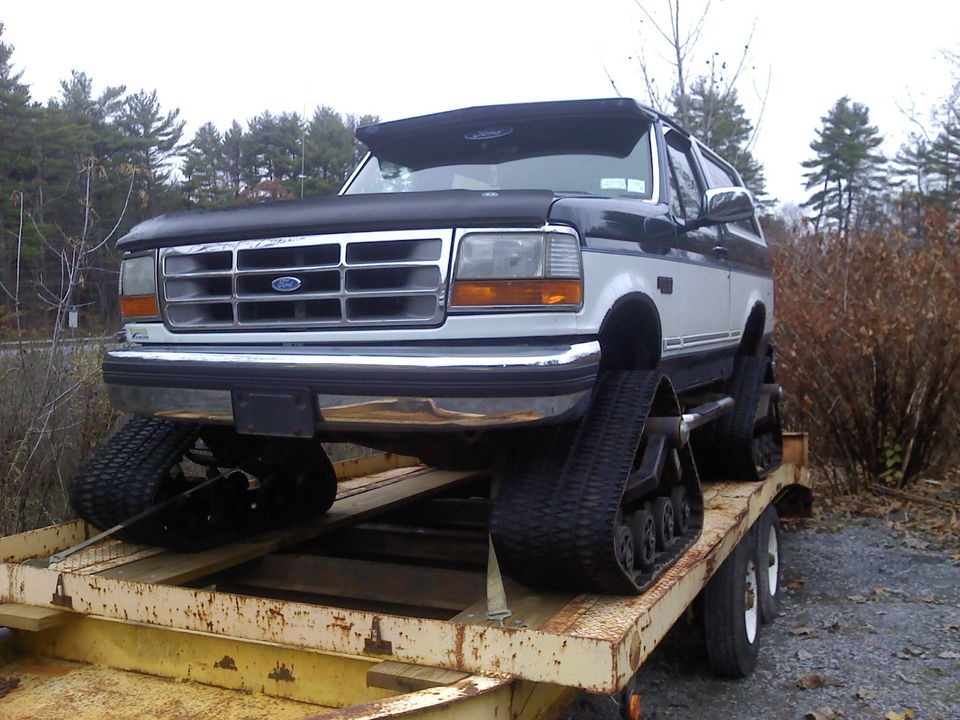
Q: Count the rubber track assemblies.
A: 3